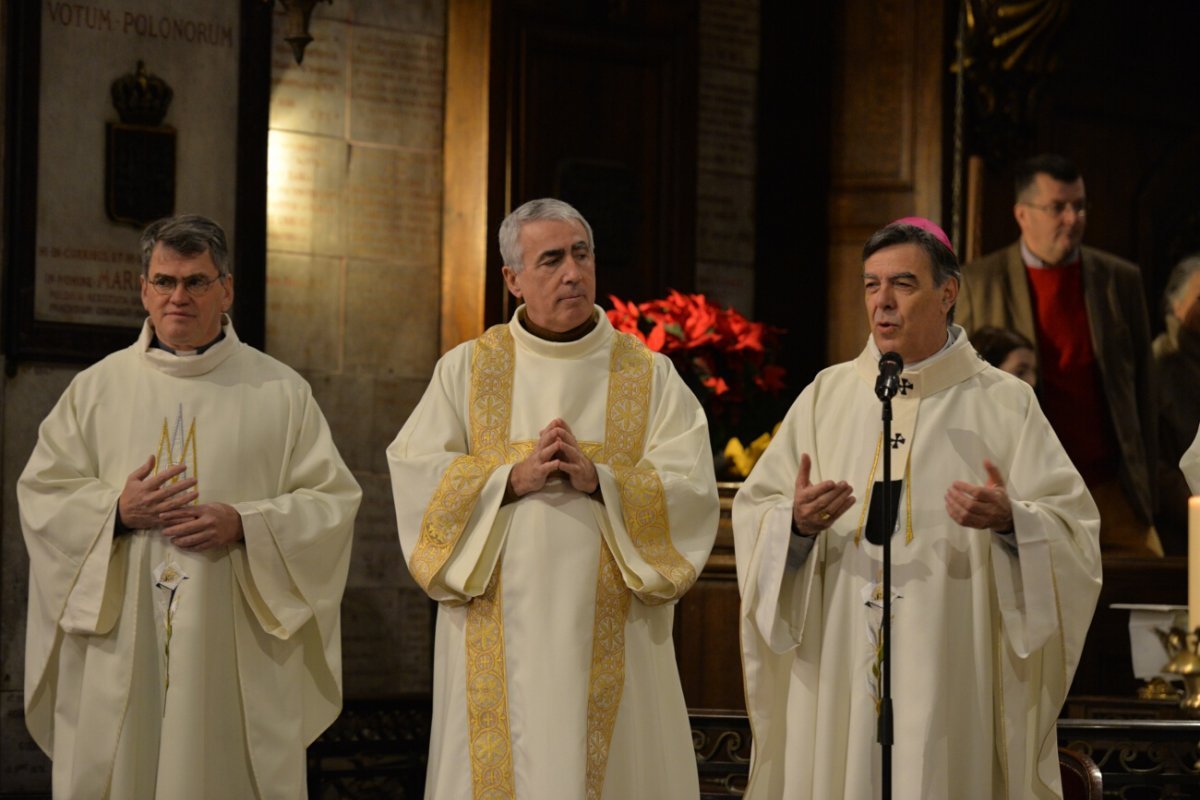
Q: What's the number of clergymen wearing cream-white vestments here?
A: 3